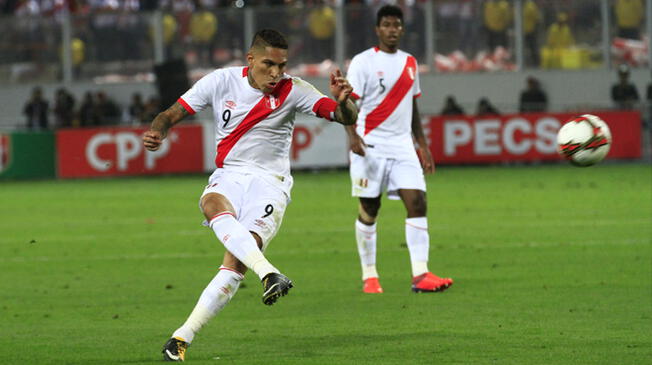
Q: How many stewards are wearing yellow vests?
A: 8